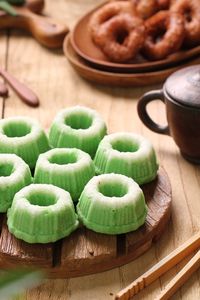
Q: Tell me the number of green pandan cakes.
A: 7